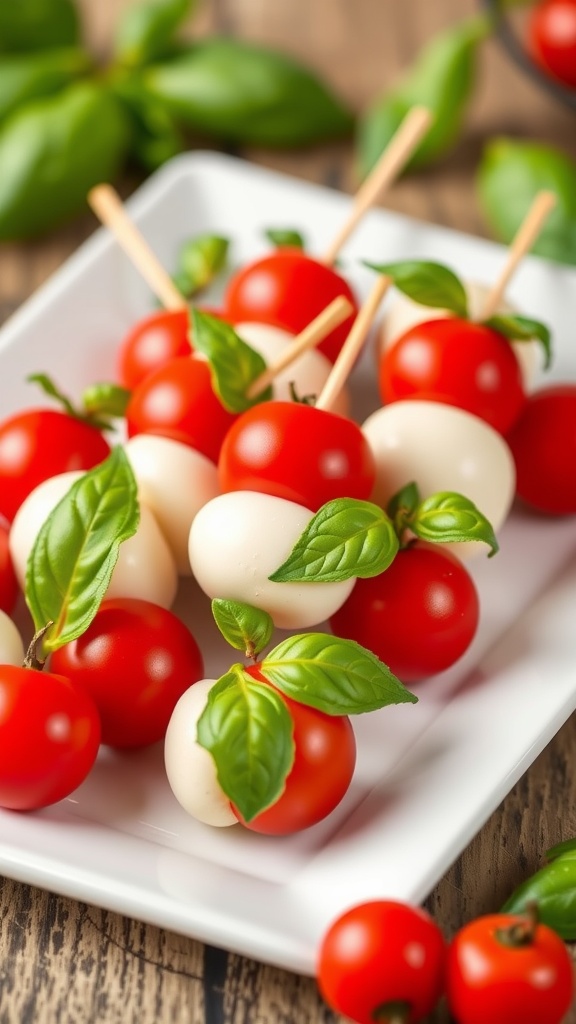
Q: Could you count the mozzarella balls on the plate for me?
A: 8